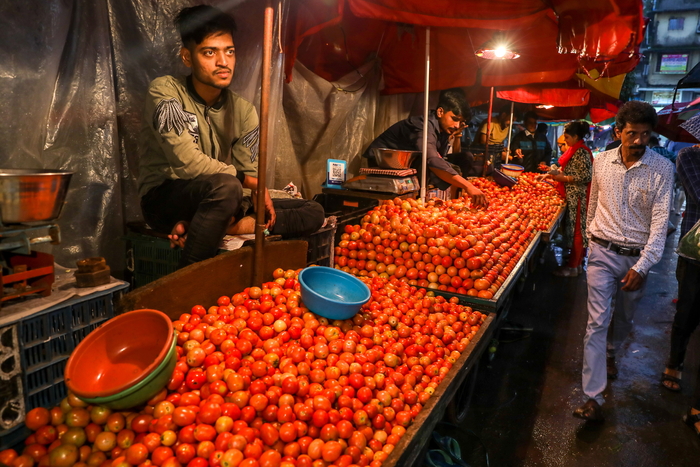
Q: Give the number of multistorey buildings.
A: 1